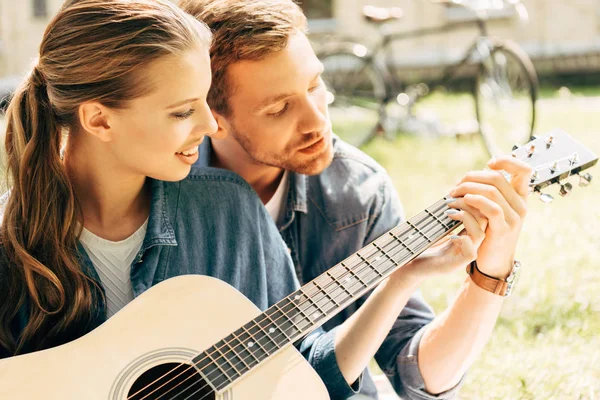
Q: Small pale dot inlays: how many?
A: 7